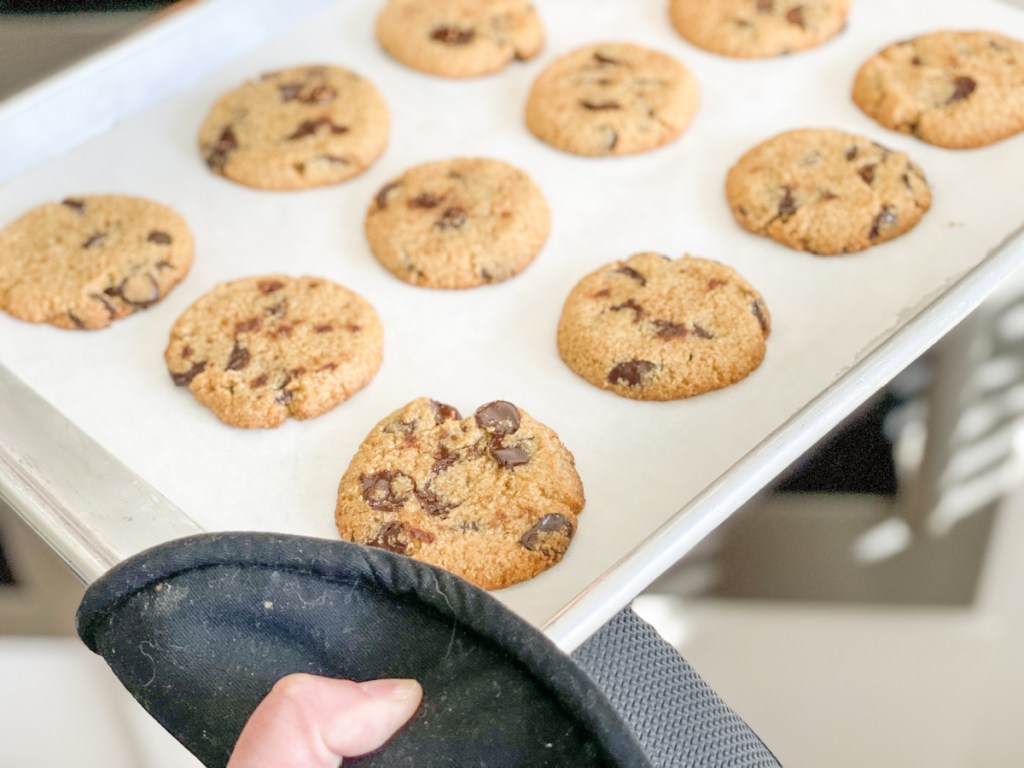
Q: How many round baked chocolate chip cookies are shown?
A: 11